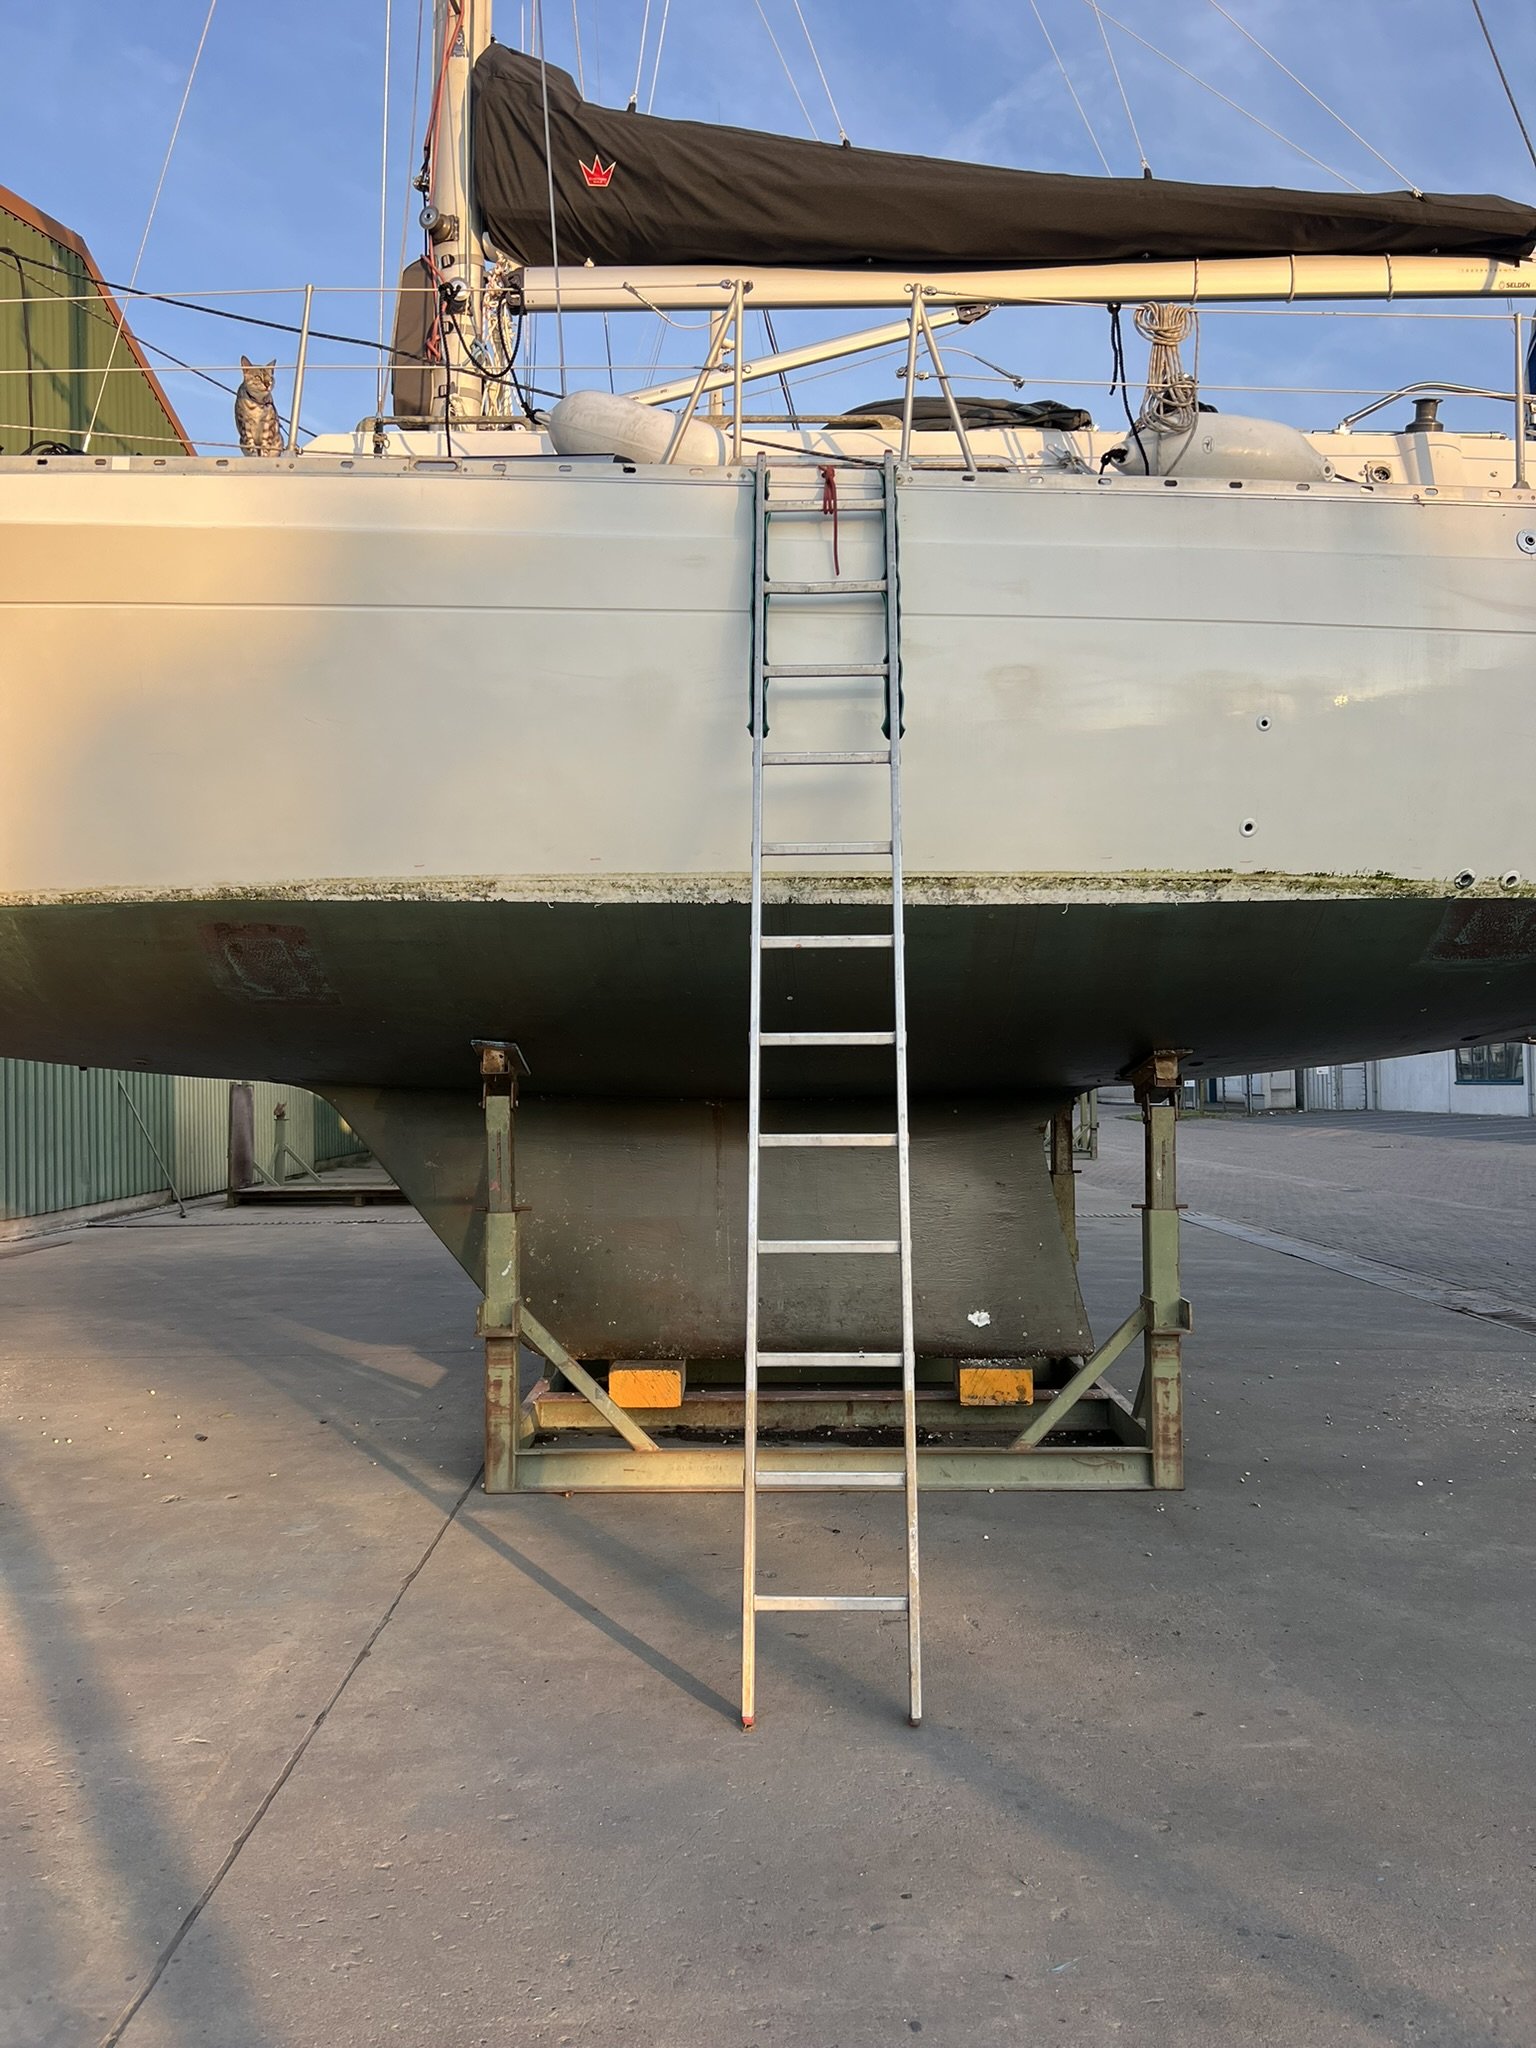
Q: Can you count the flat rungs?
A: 12